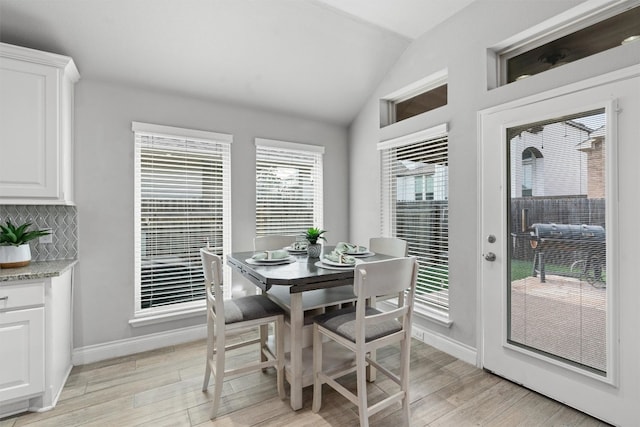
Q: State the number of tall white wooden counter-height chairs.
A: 4